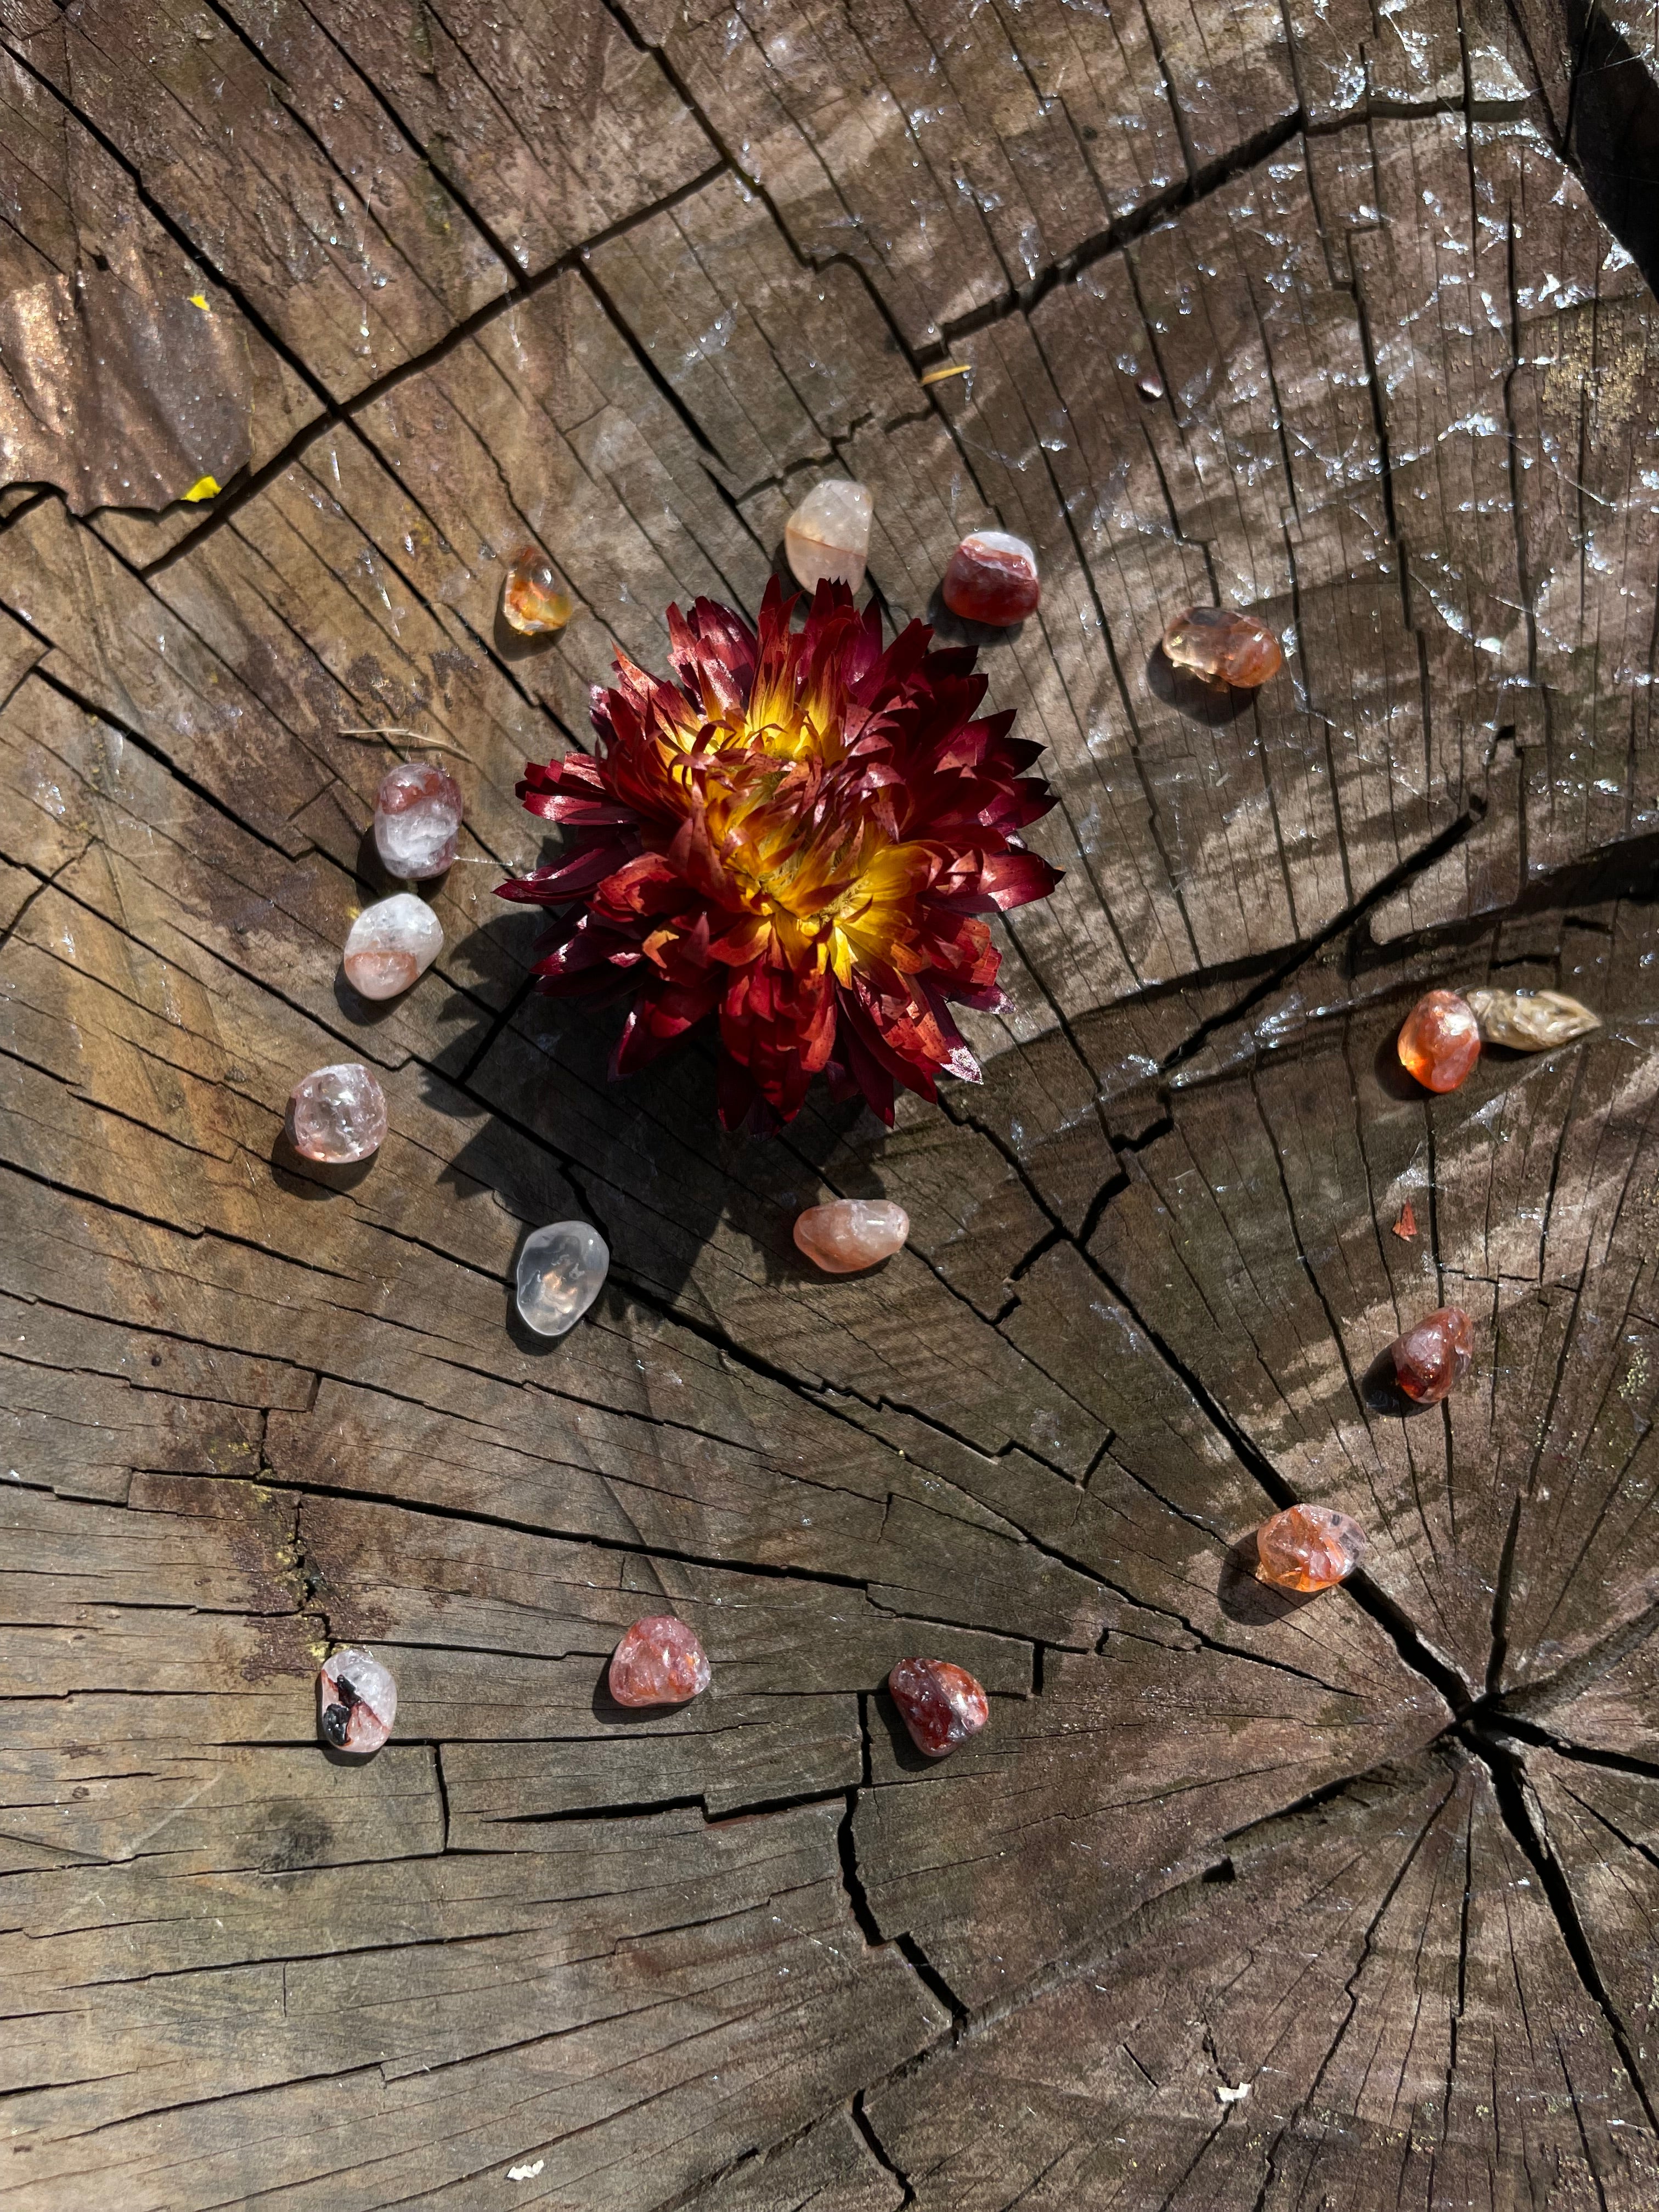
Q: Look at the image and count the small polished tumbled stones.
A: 15